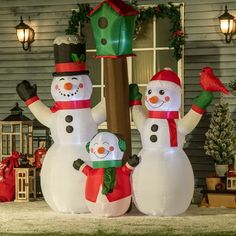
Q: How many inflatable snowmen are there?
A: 3